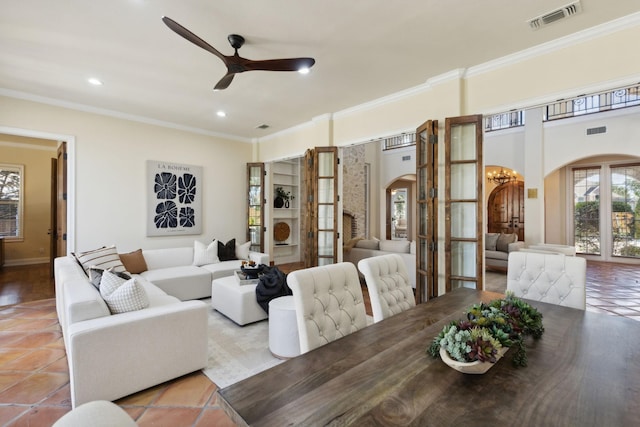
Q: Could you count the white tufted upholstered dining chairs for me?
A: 3